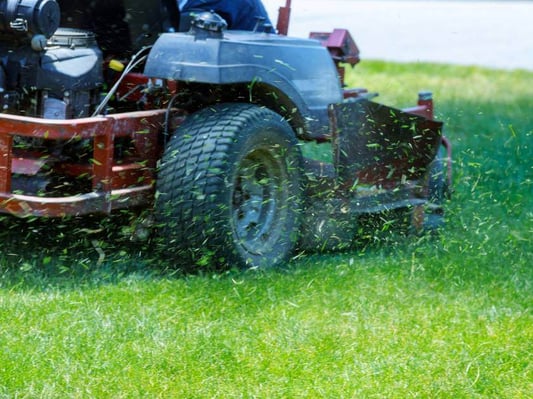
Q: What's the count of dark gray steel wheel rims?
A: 1